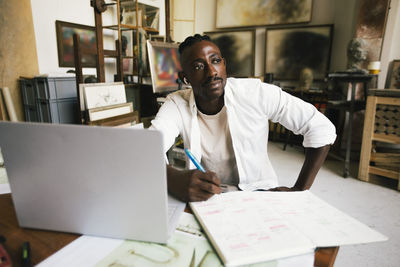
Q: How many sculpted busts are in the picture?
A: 2